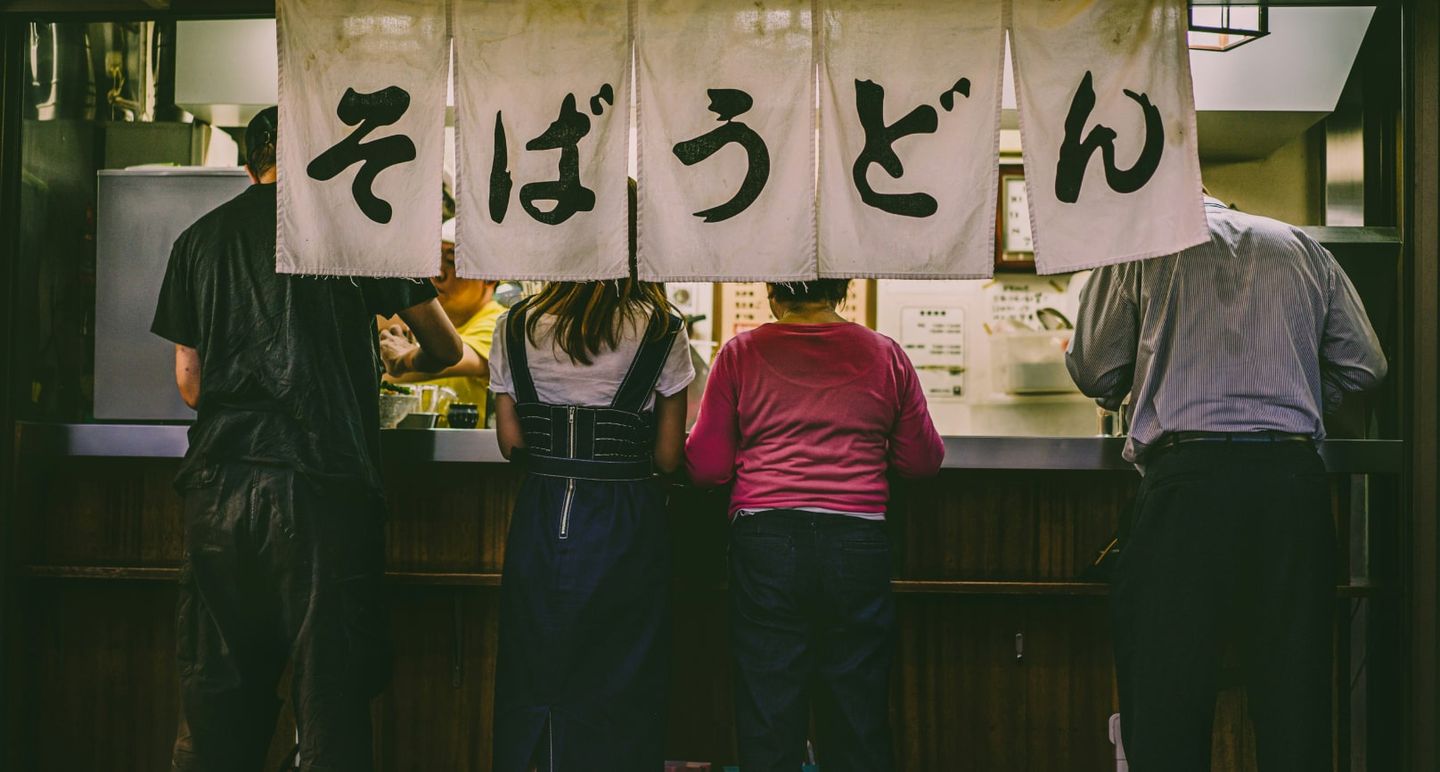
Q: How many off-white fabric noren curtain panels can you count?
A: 5